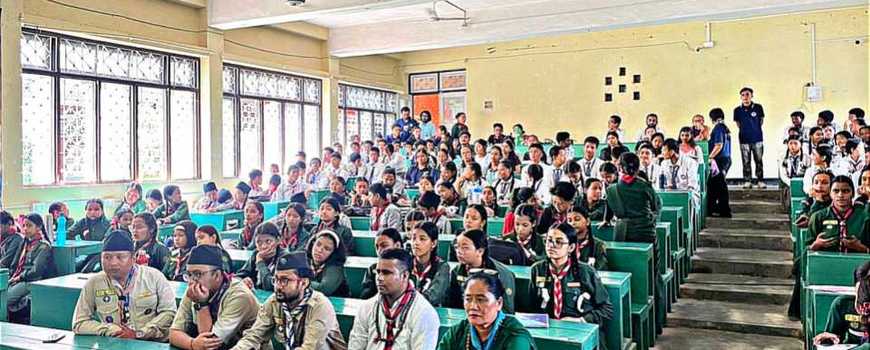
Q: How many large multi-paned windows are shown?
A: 3